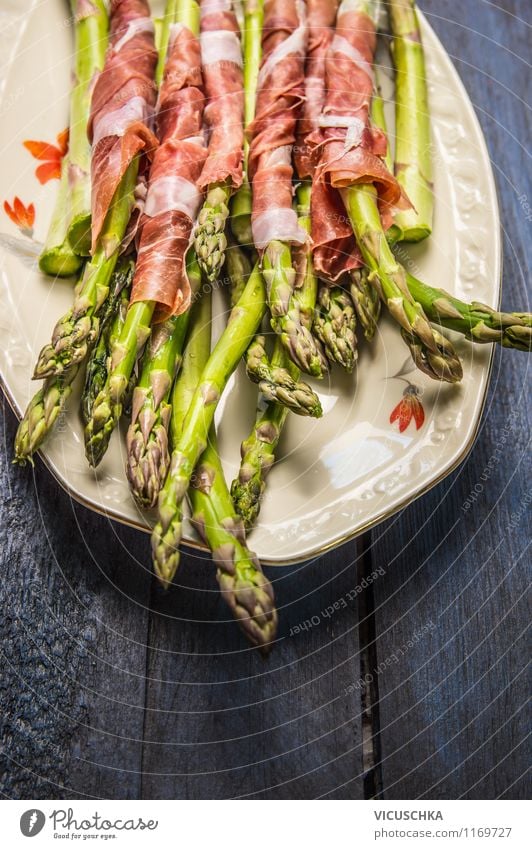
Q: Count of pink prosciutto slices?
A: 6